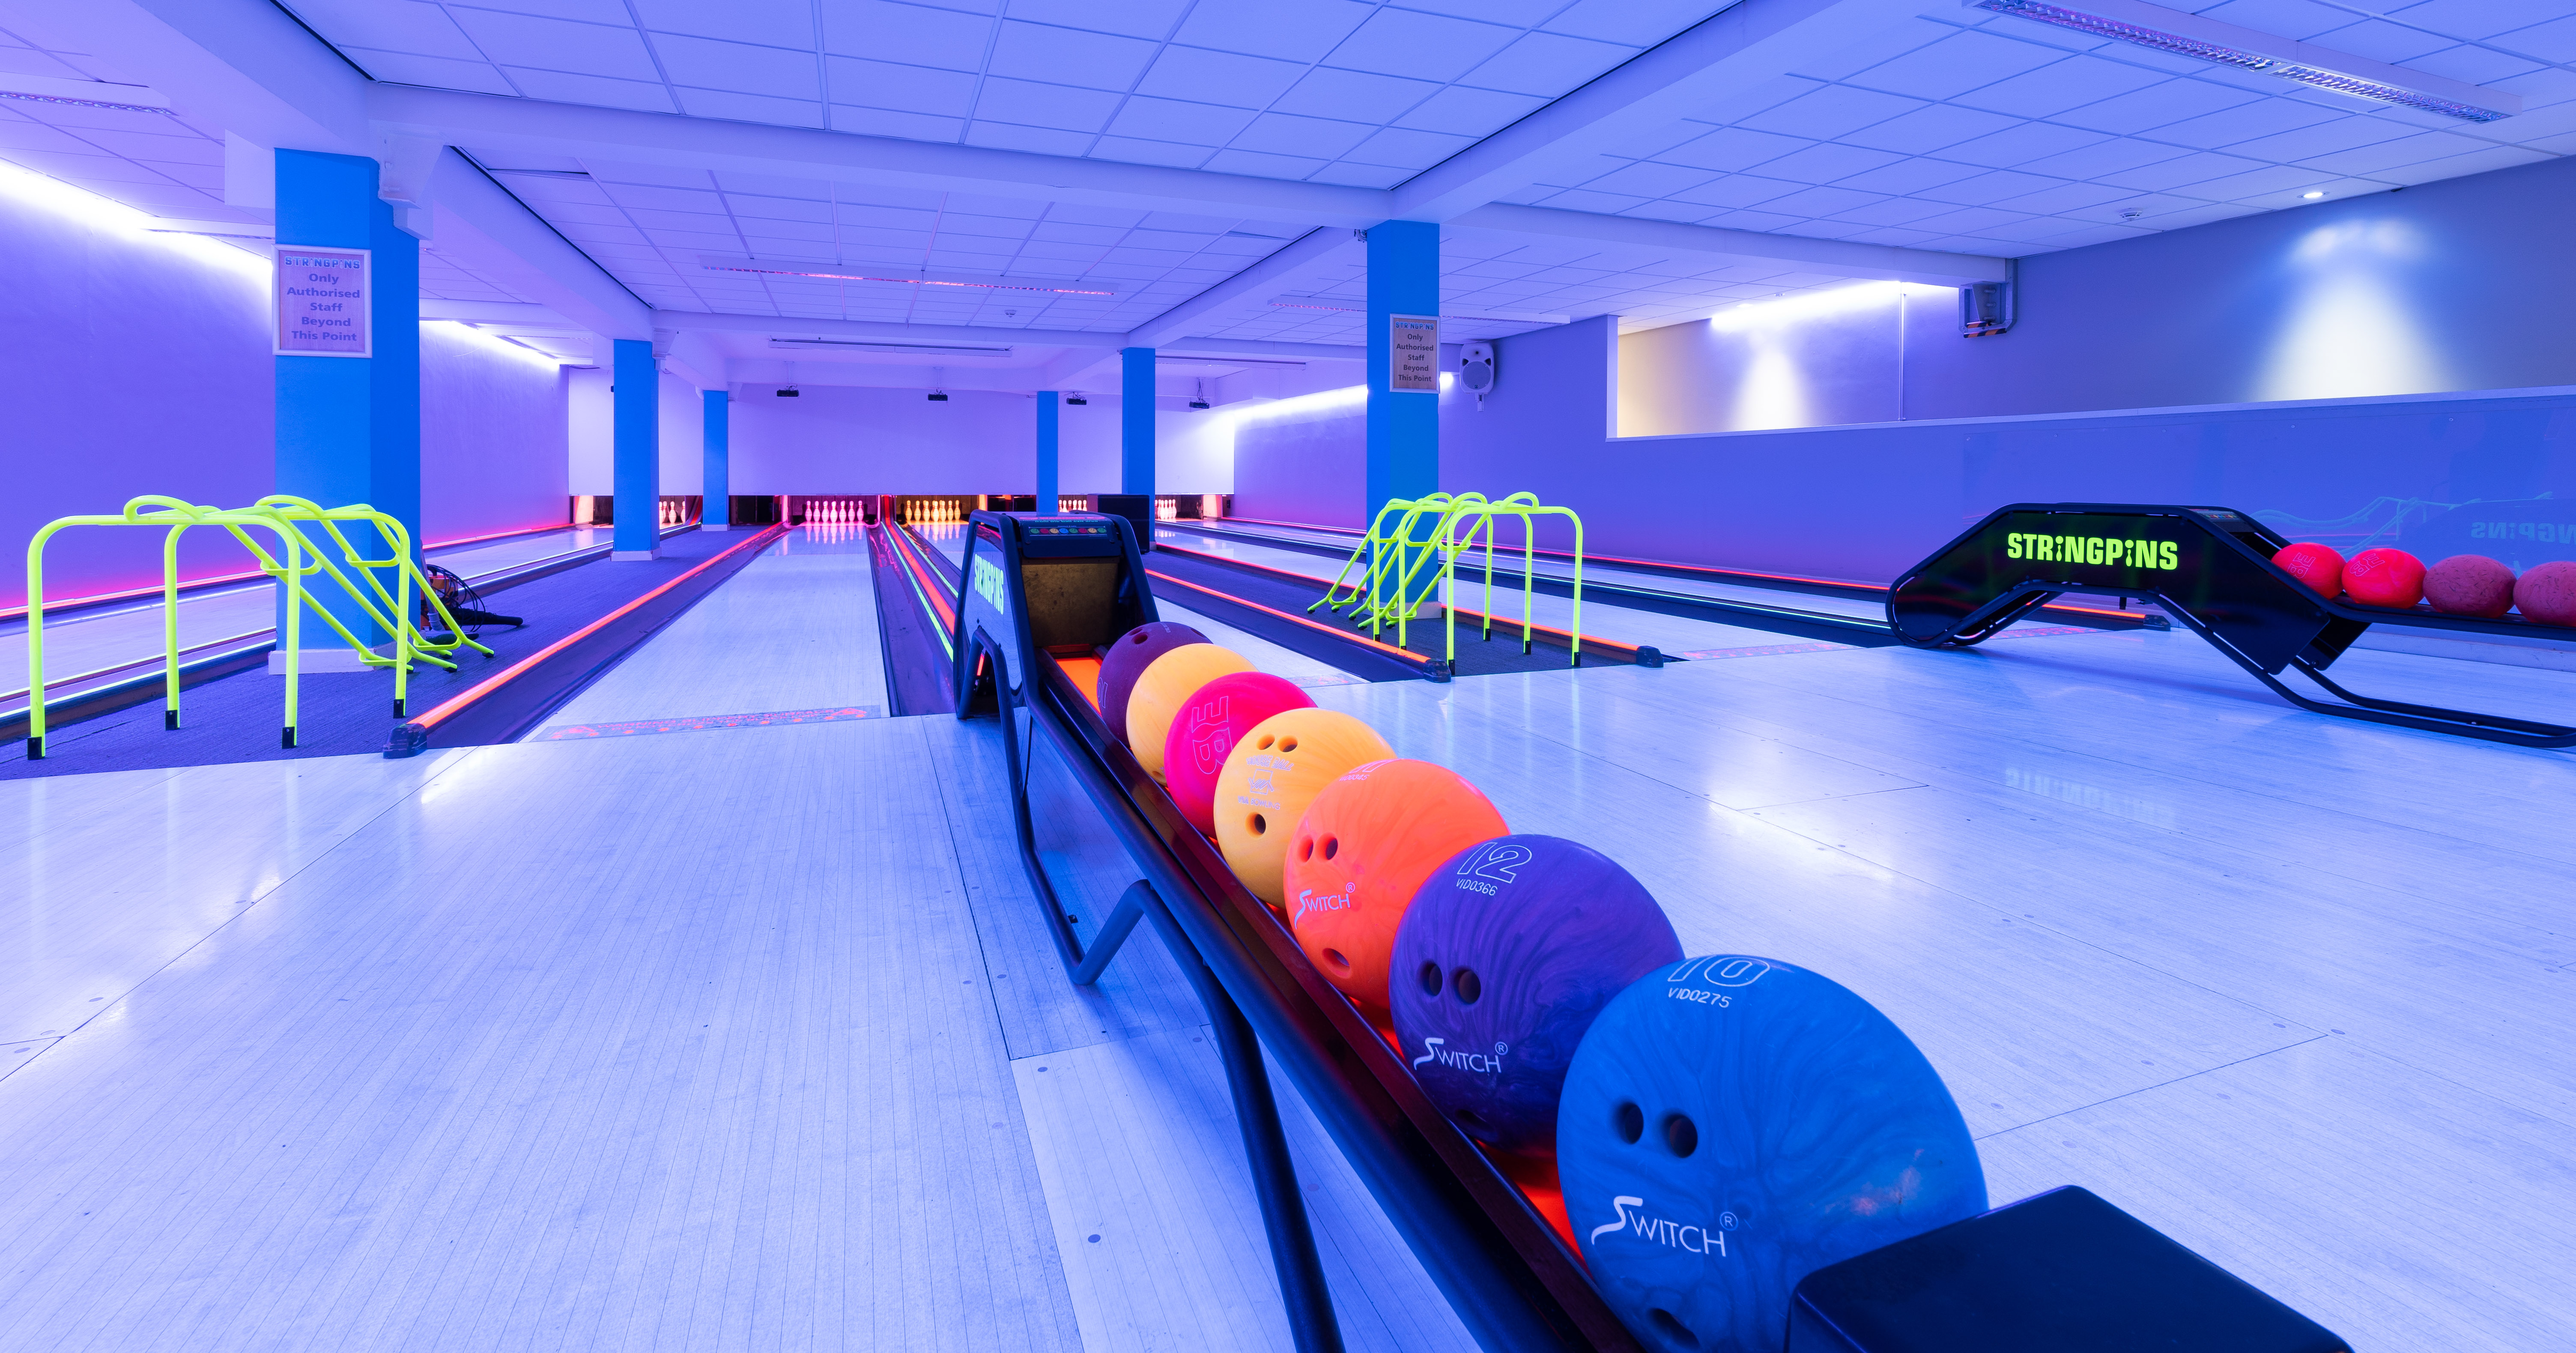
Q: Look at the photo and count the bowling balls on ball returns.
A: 11